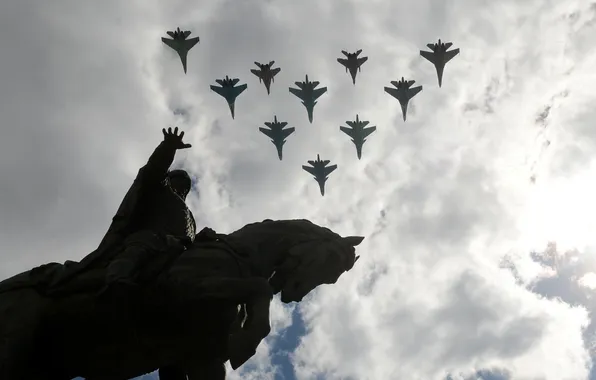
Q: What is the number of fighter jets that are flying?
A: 10